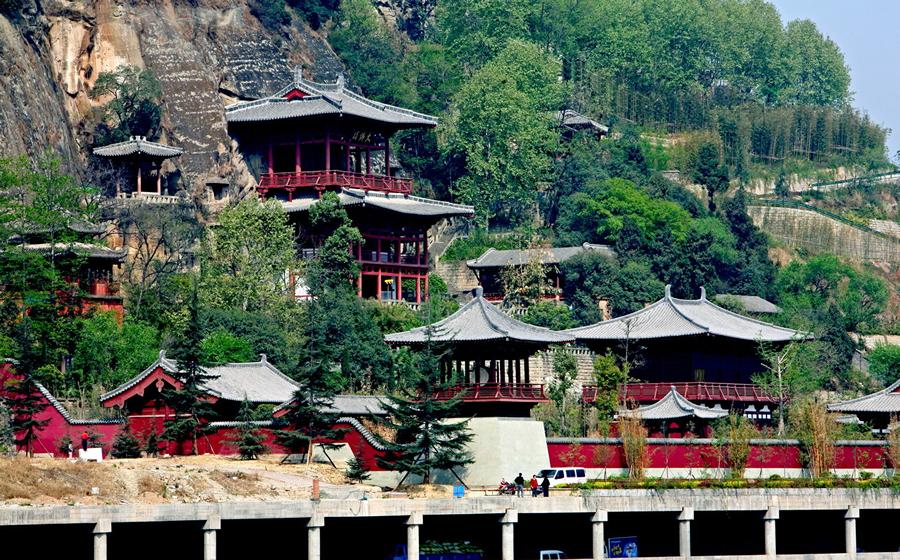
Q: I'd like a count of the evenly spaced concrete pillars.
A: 9